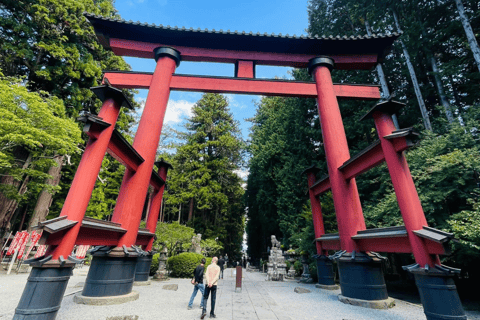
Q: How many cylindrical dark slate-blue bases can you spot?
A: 6